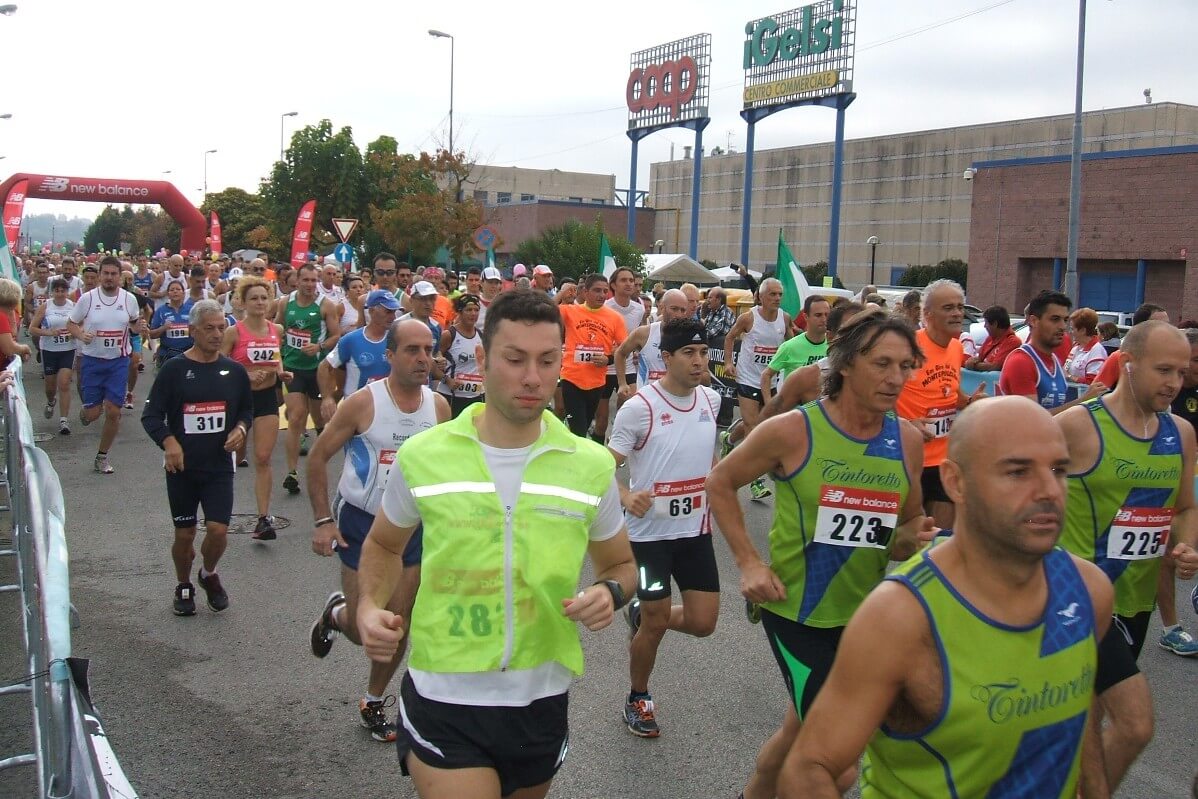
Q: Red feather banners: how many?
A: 3